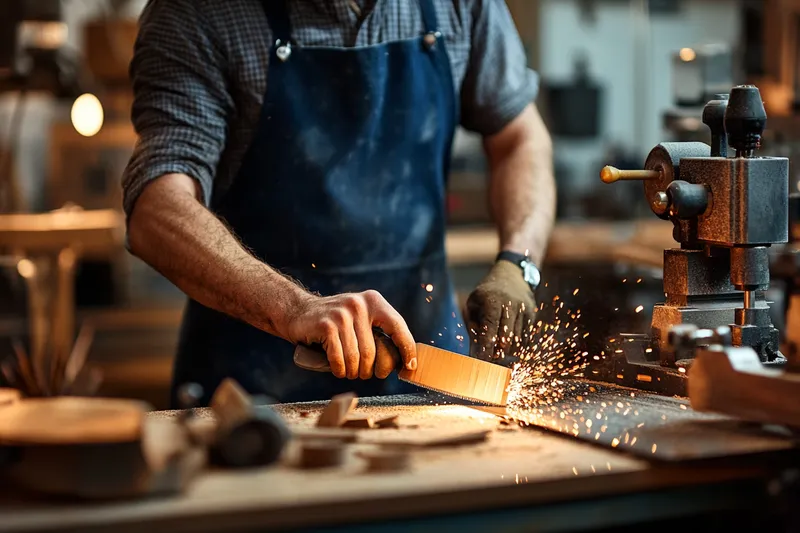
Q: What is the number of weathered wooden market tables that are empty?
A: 0